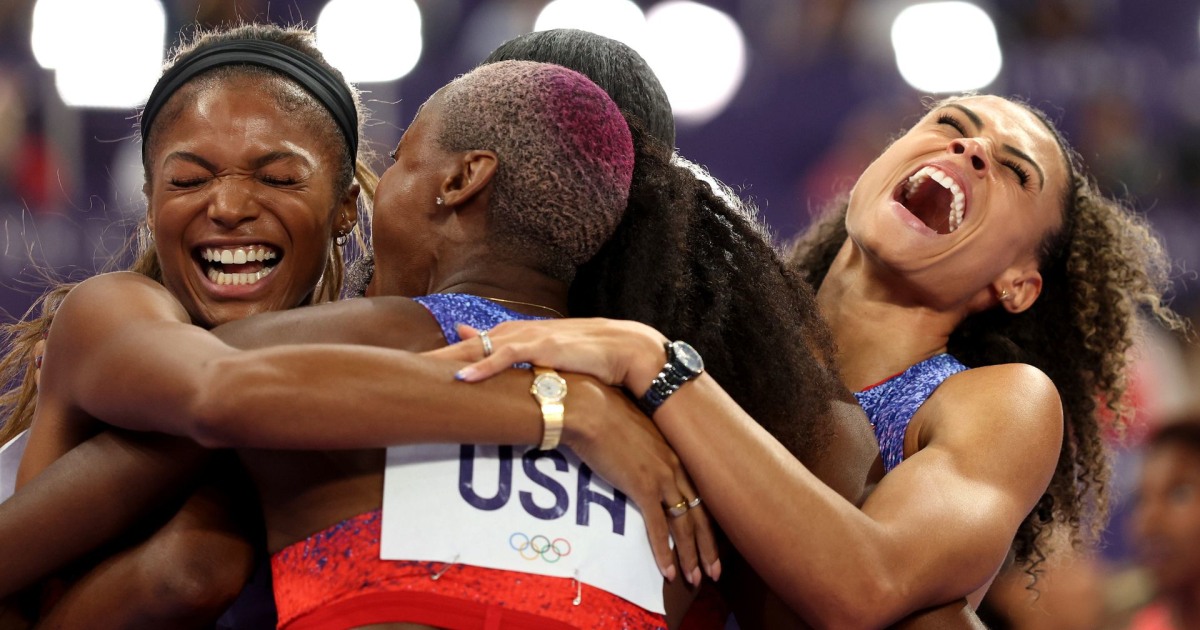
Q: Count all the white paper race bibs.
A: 1